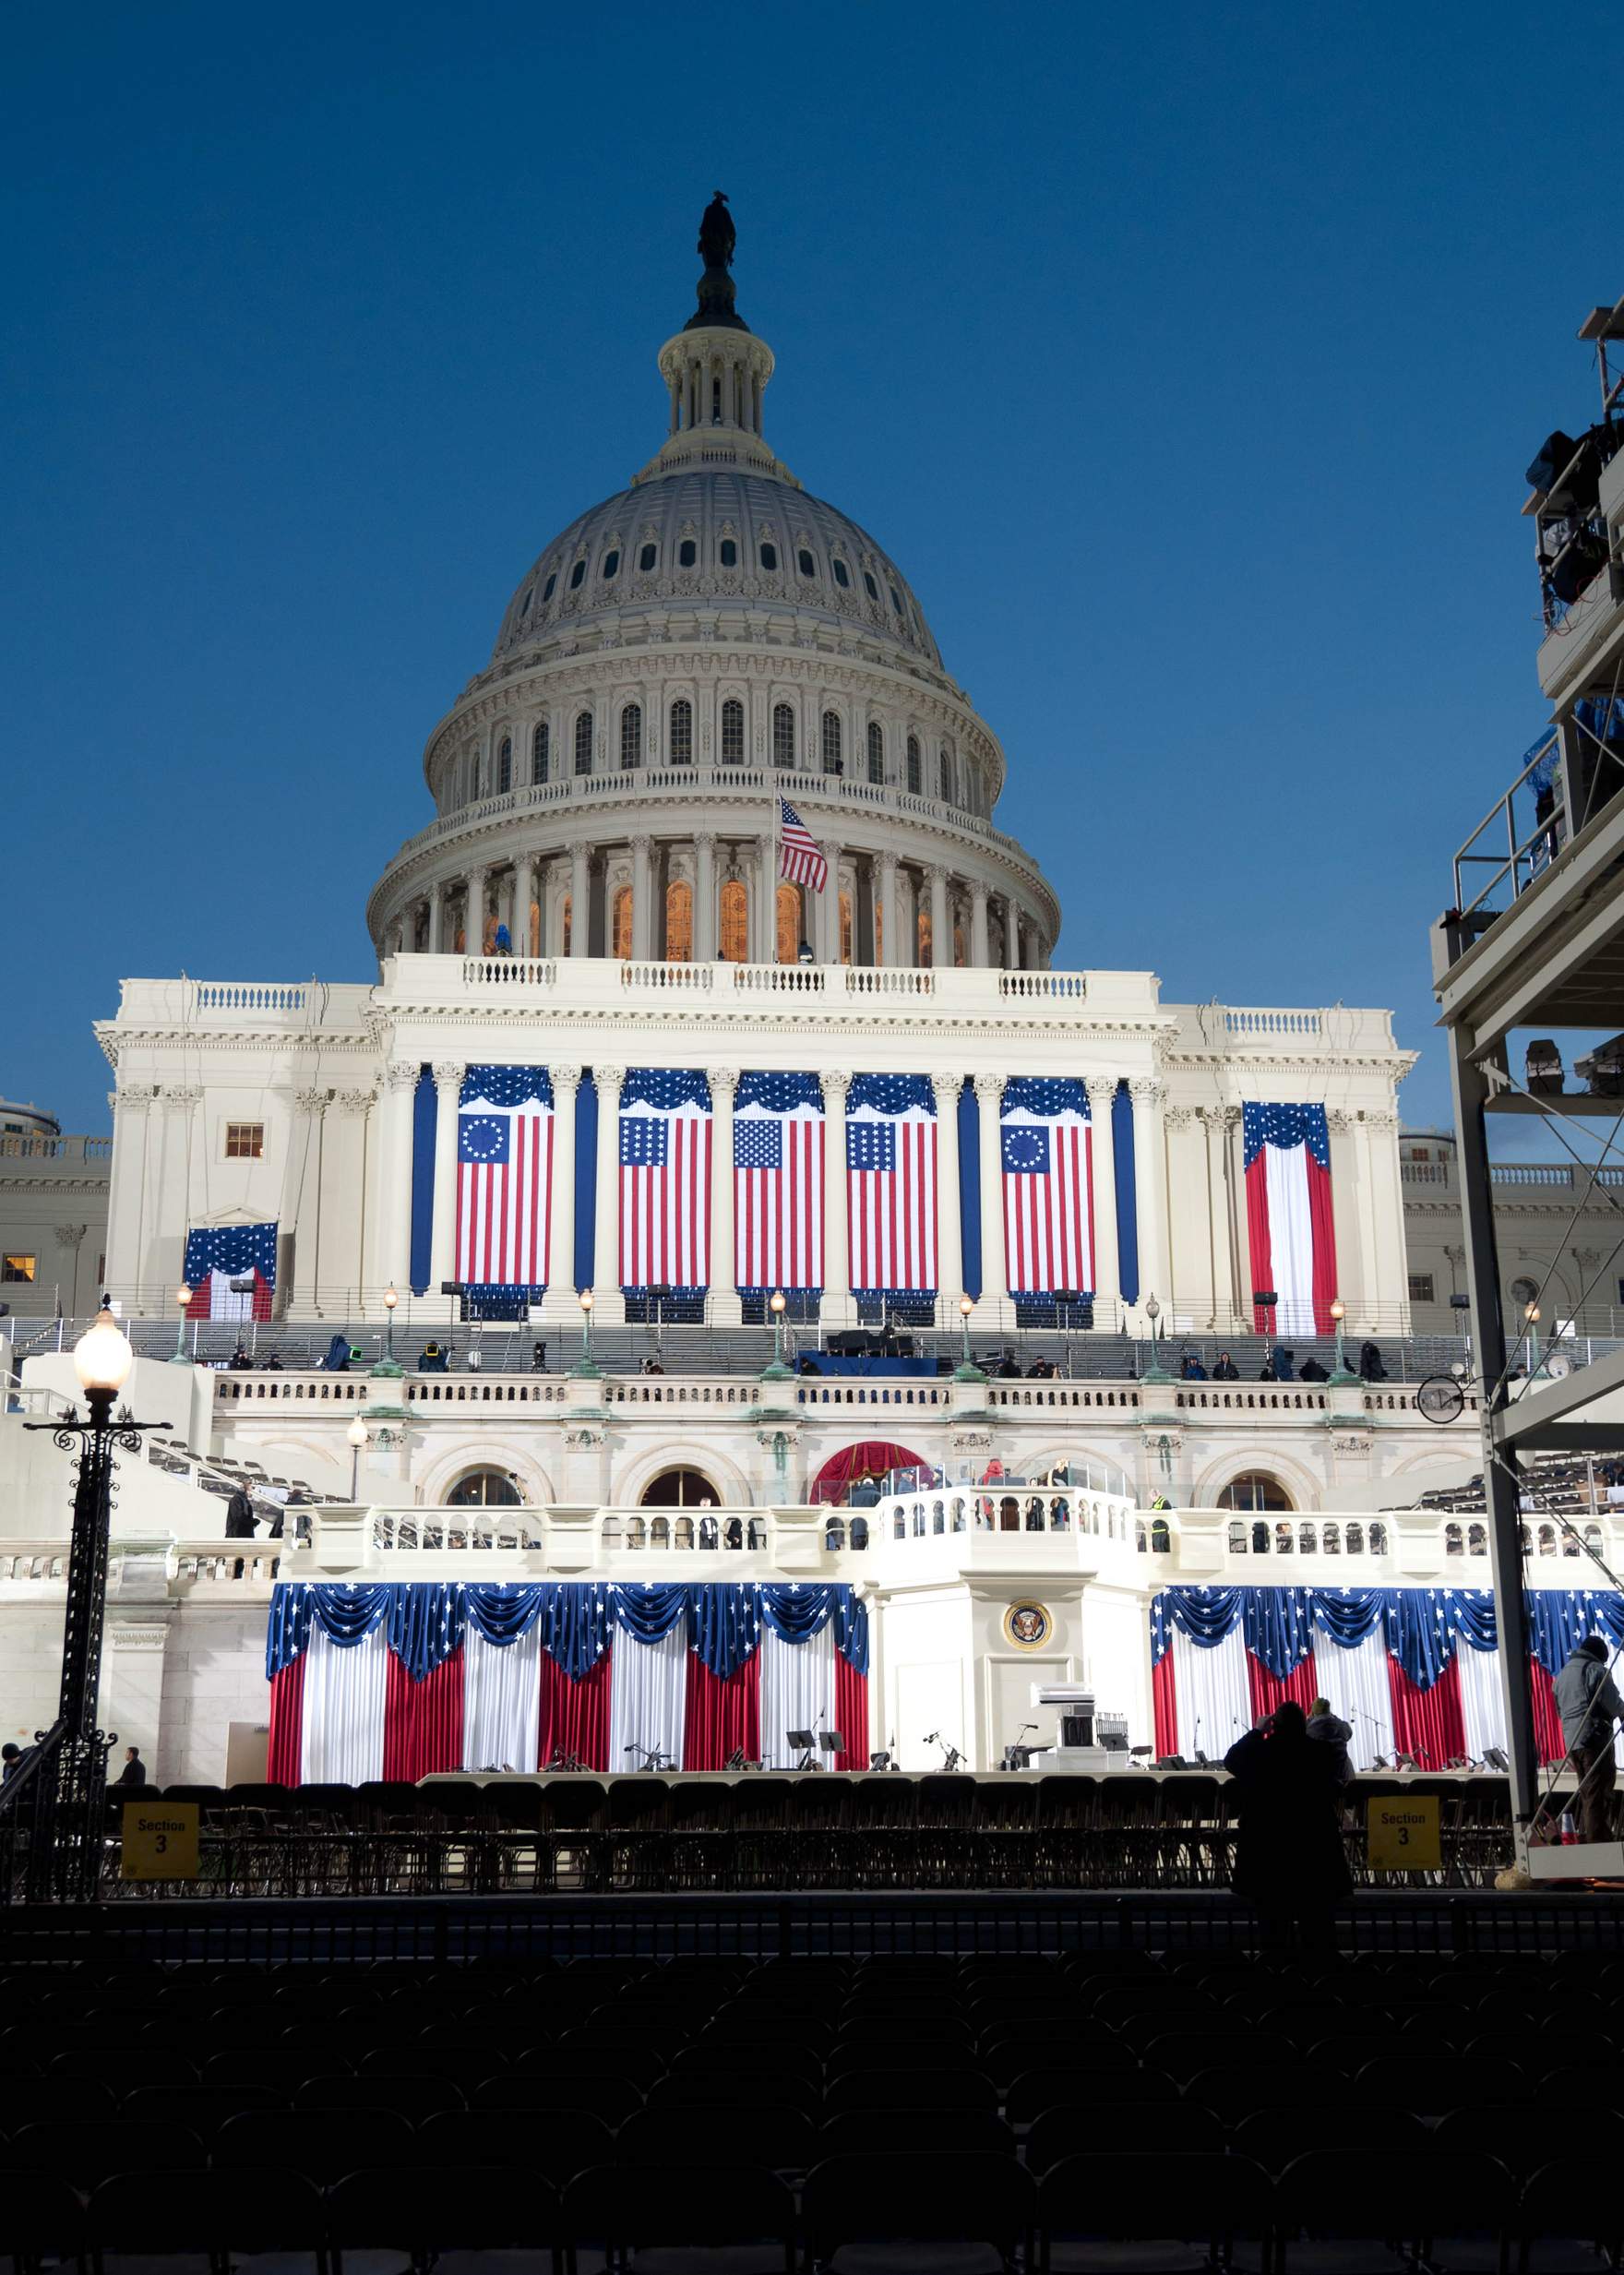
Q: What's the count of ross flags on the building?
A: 2